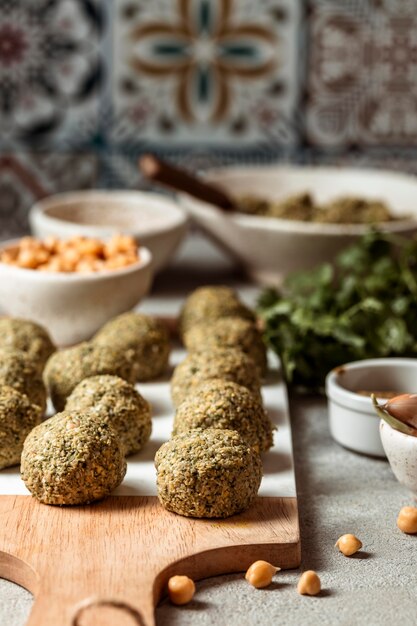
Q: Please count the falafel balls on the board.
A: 12